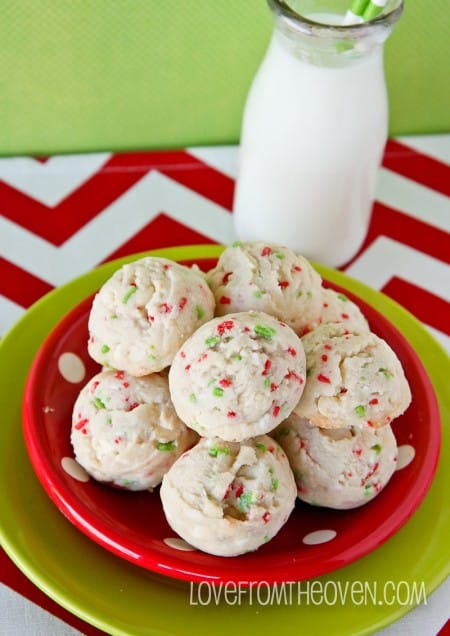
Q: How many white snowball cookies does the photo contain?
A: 8